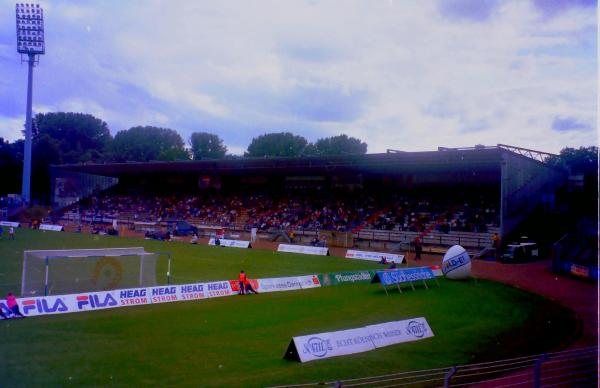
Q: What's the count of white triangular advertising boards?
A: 6